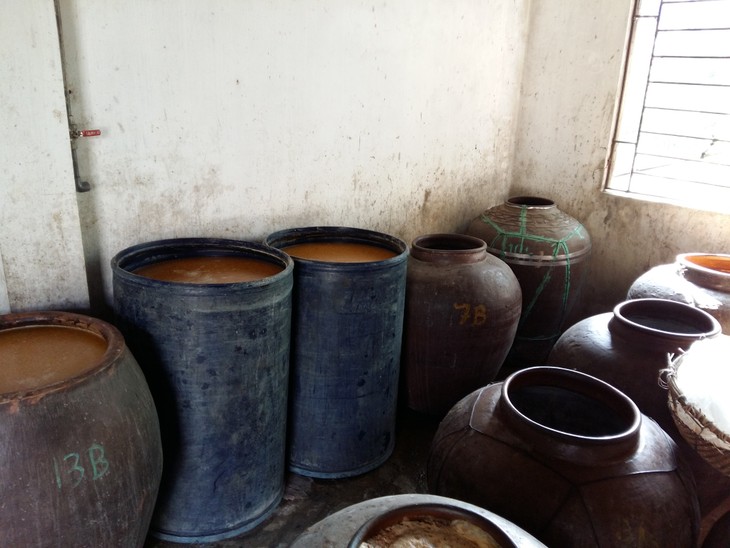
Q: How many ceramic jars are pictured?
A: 7